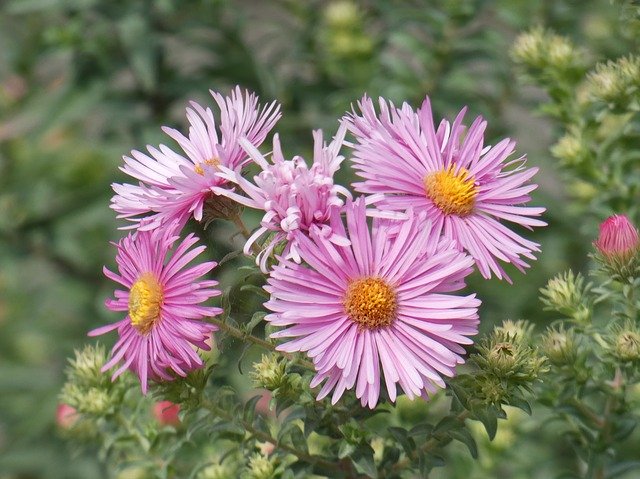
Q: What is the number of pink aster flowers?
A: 5